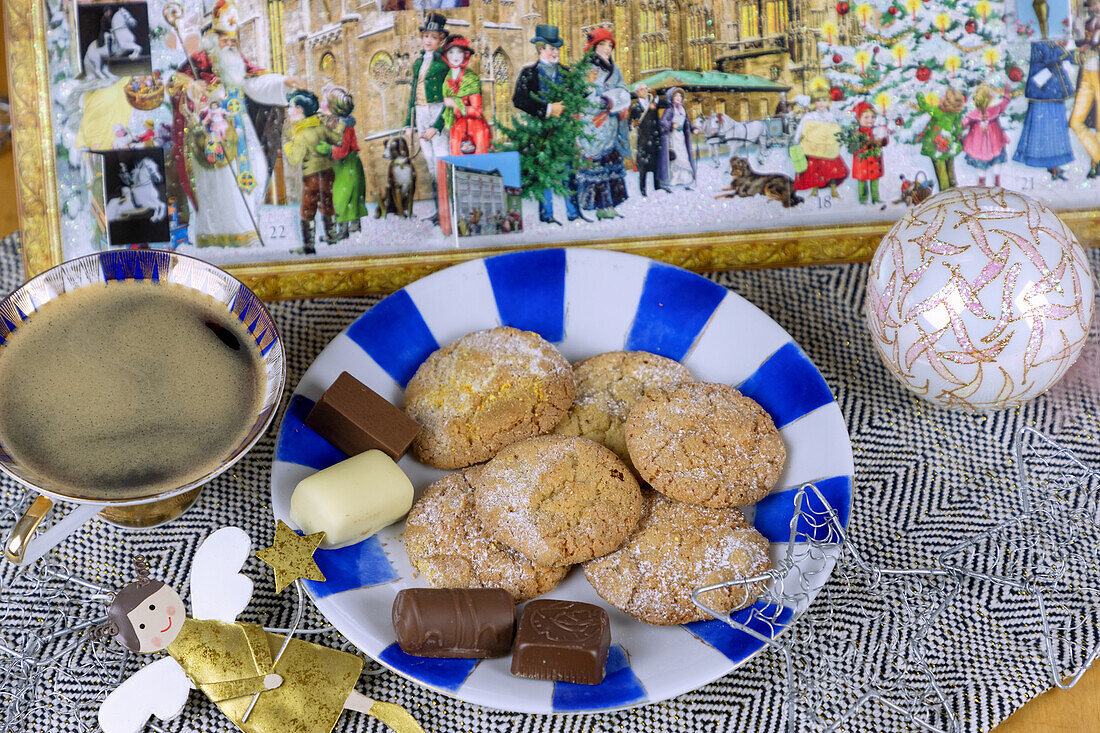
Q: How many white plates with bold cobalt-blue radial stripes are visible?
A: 1